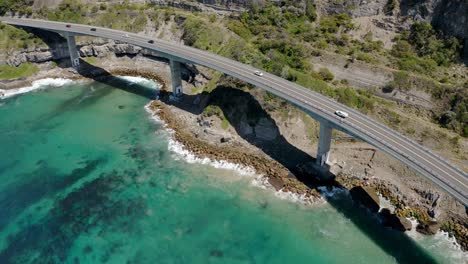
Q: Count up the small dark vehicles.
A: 3